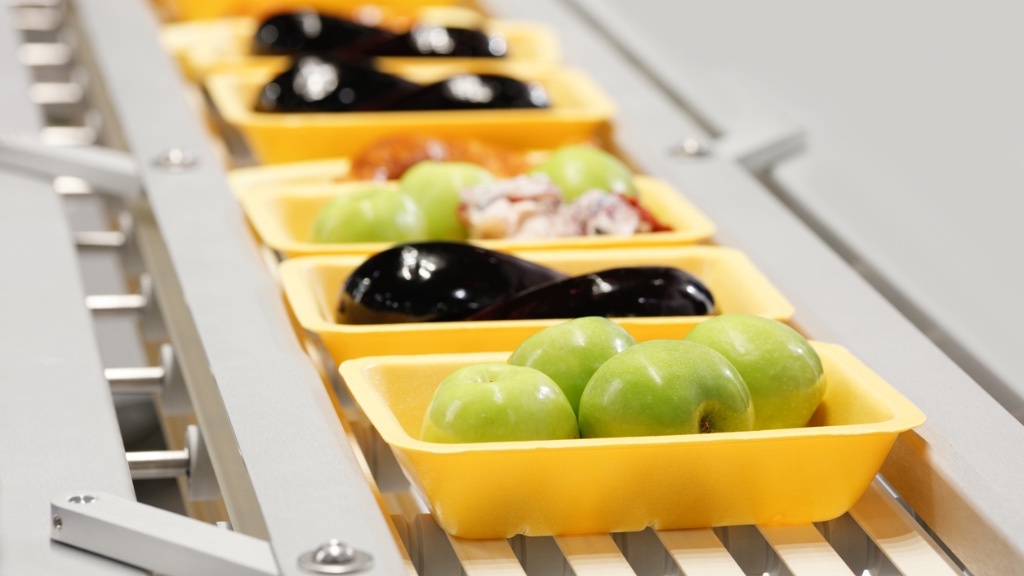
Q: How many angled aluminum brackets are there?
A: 3